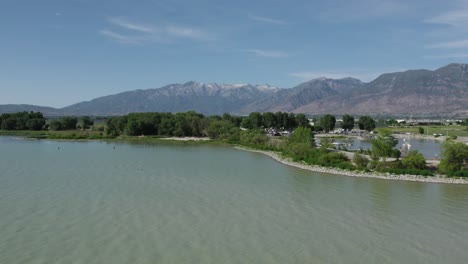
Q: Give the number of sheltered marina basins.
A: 1